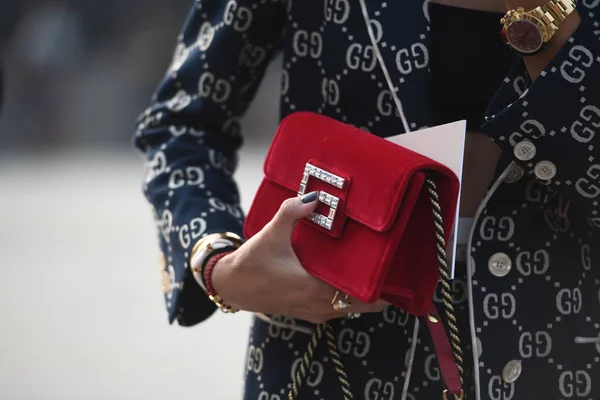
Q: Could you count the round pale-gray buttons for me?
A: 5